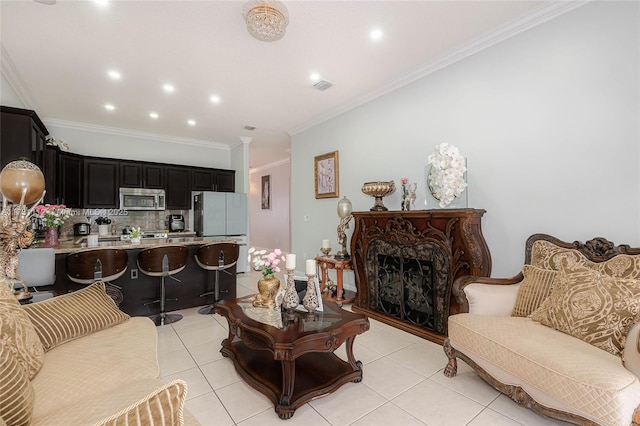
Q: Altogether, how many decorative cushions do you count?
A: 6